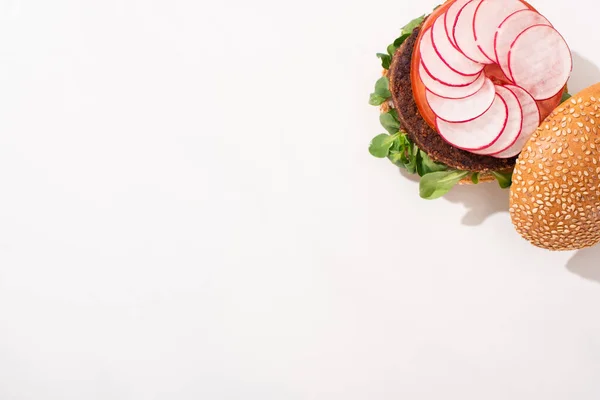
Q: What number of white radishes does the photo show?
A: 12